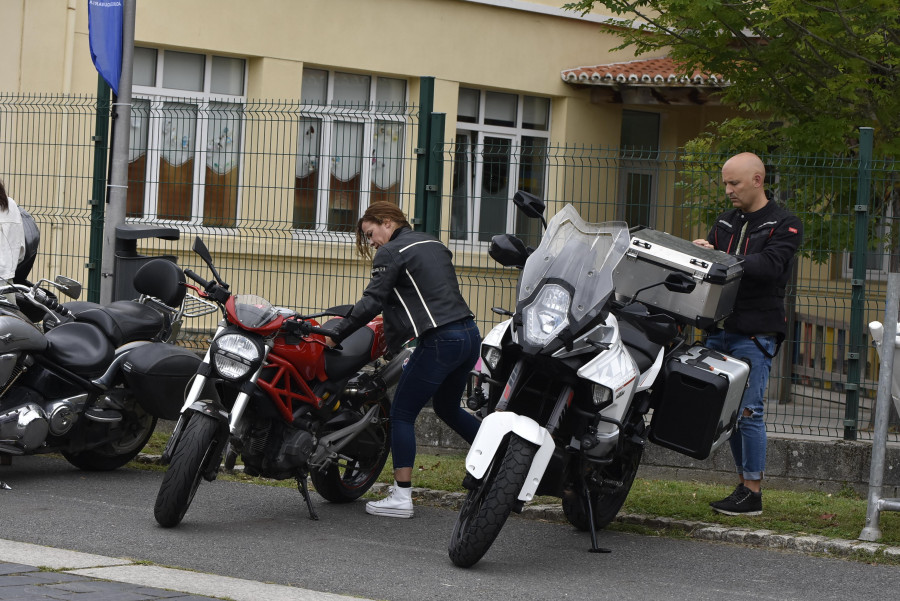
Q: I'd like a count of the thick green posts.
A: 4